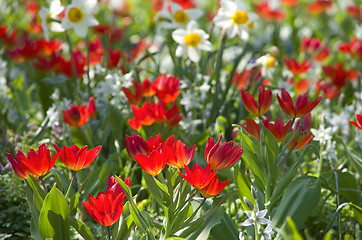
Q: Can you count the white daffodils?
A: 6